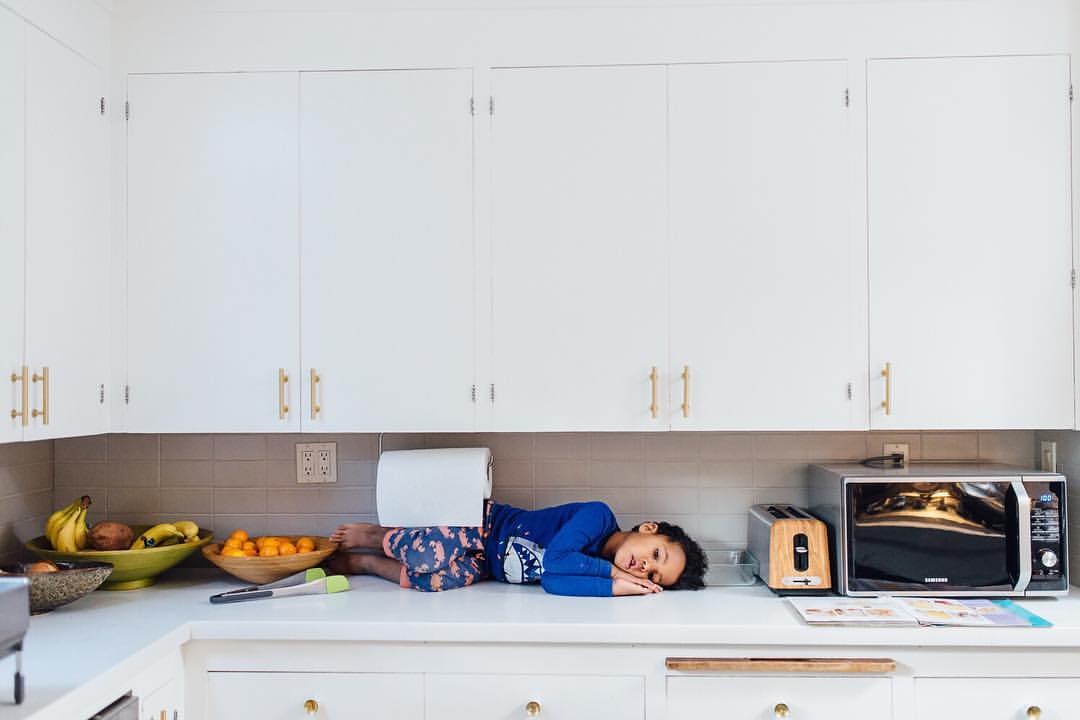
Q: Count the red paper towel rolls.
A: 0